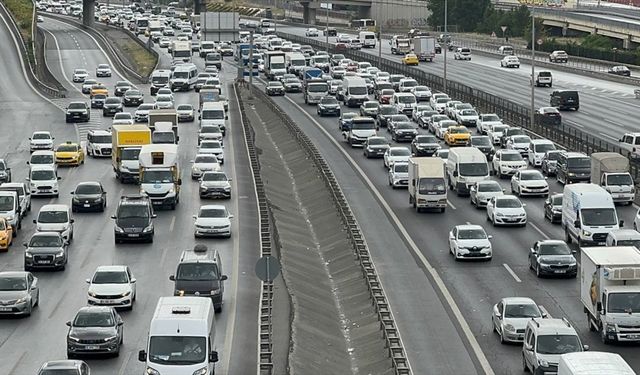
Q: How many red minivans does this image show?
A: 0